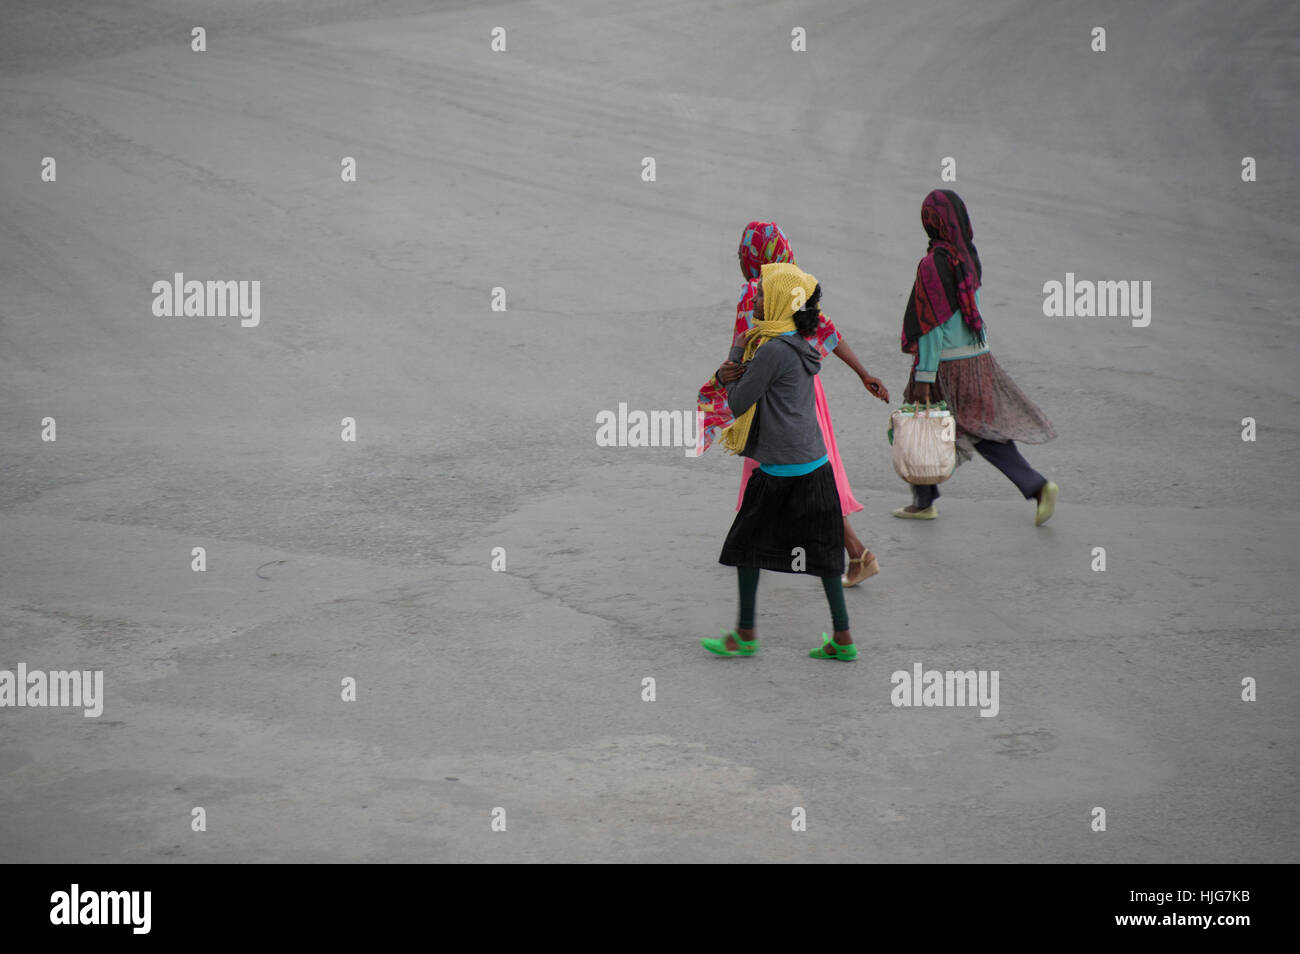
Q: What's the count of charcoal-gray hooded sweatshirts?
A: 1